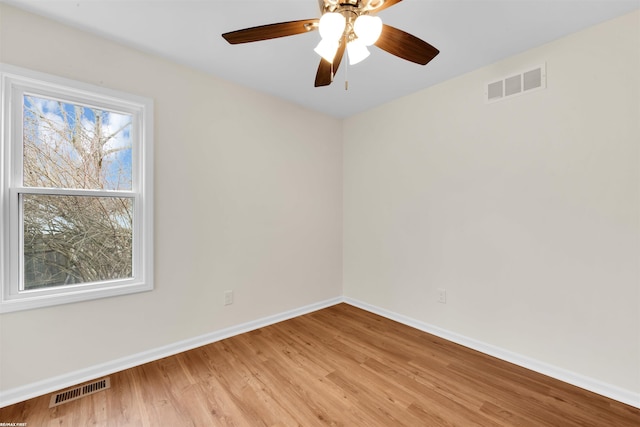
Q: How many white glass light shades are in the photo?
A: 4